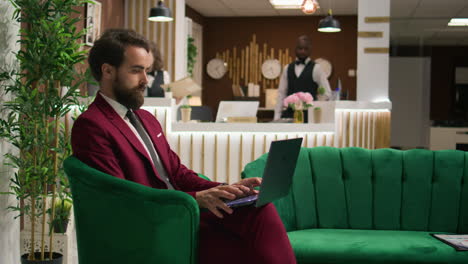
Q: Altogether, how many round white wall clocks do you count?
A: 3